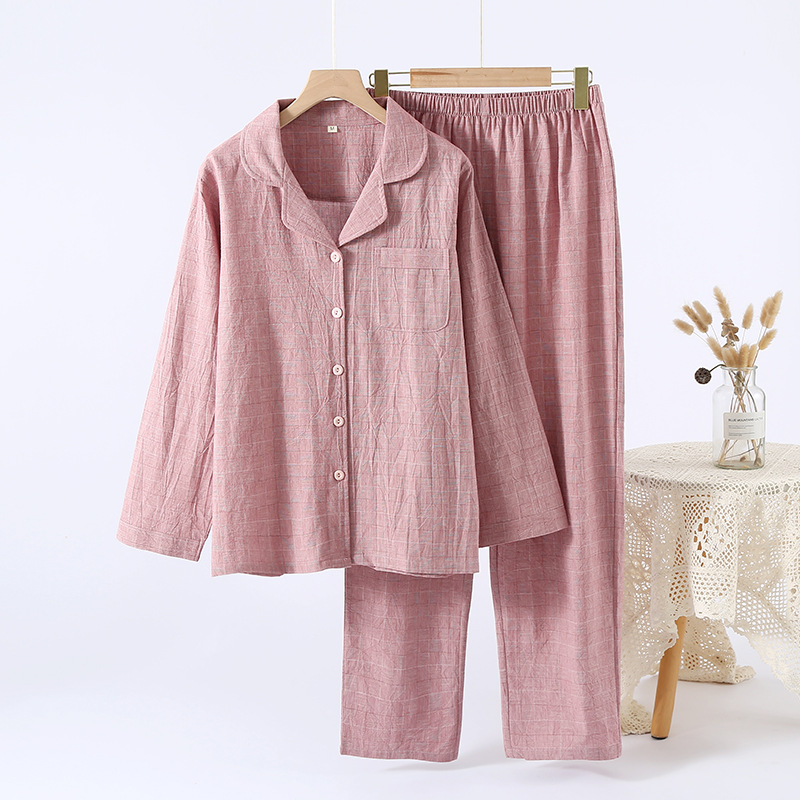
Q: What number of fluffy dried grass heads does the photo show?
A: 13